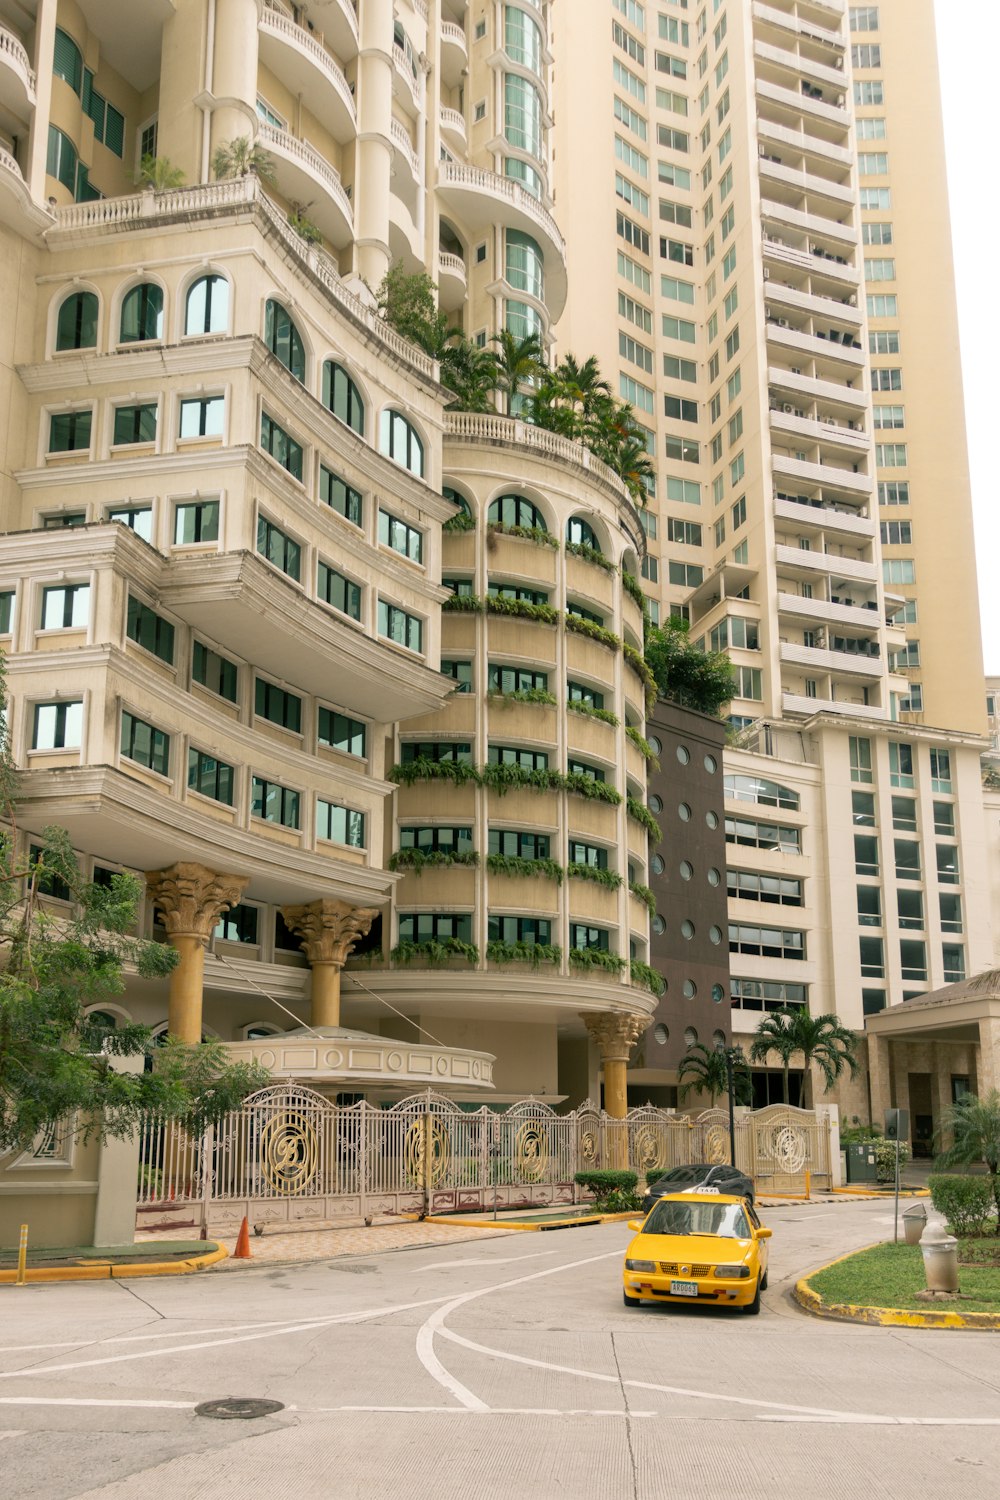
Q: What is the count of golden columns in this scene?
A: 3